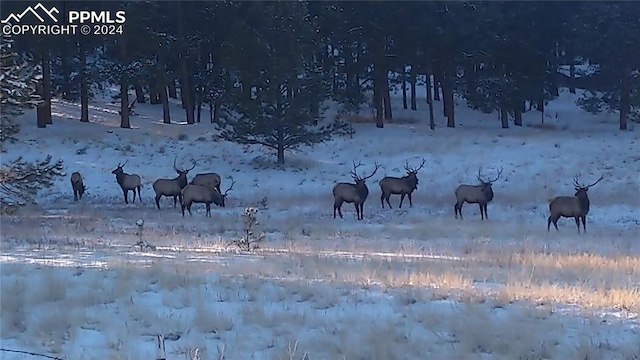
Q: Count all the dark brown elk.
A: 9